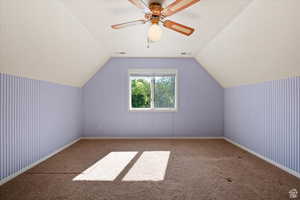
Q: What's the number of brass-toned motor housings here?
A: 1